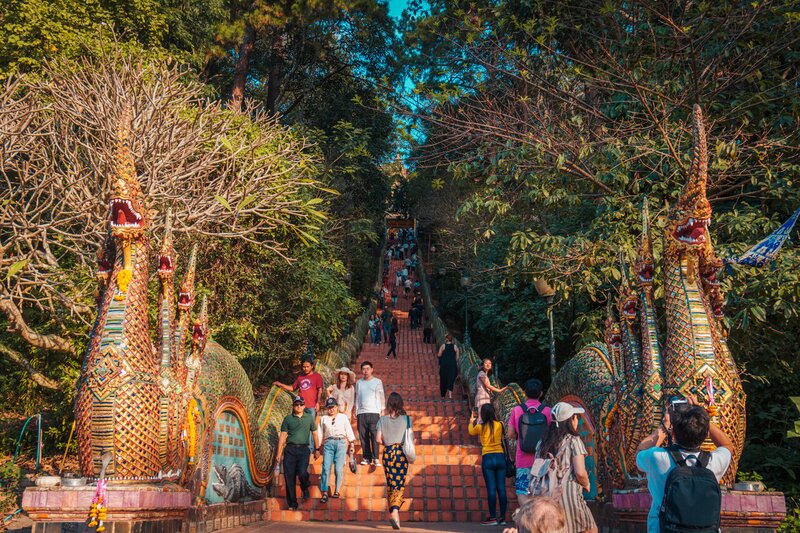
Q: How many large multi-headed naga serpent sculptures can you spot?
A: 2